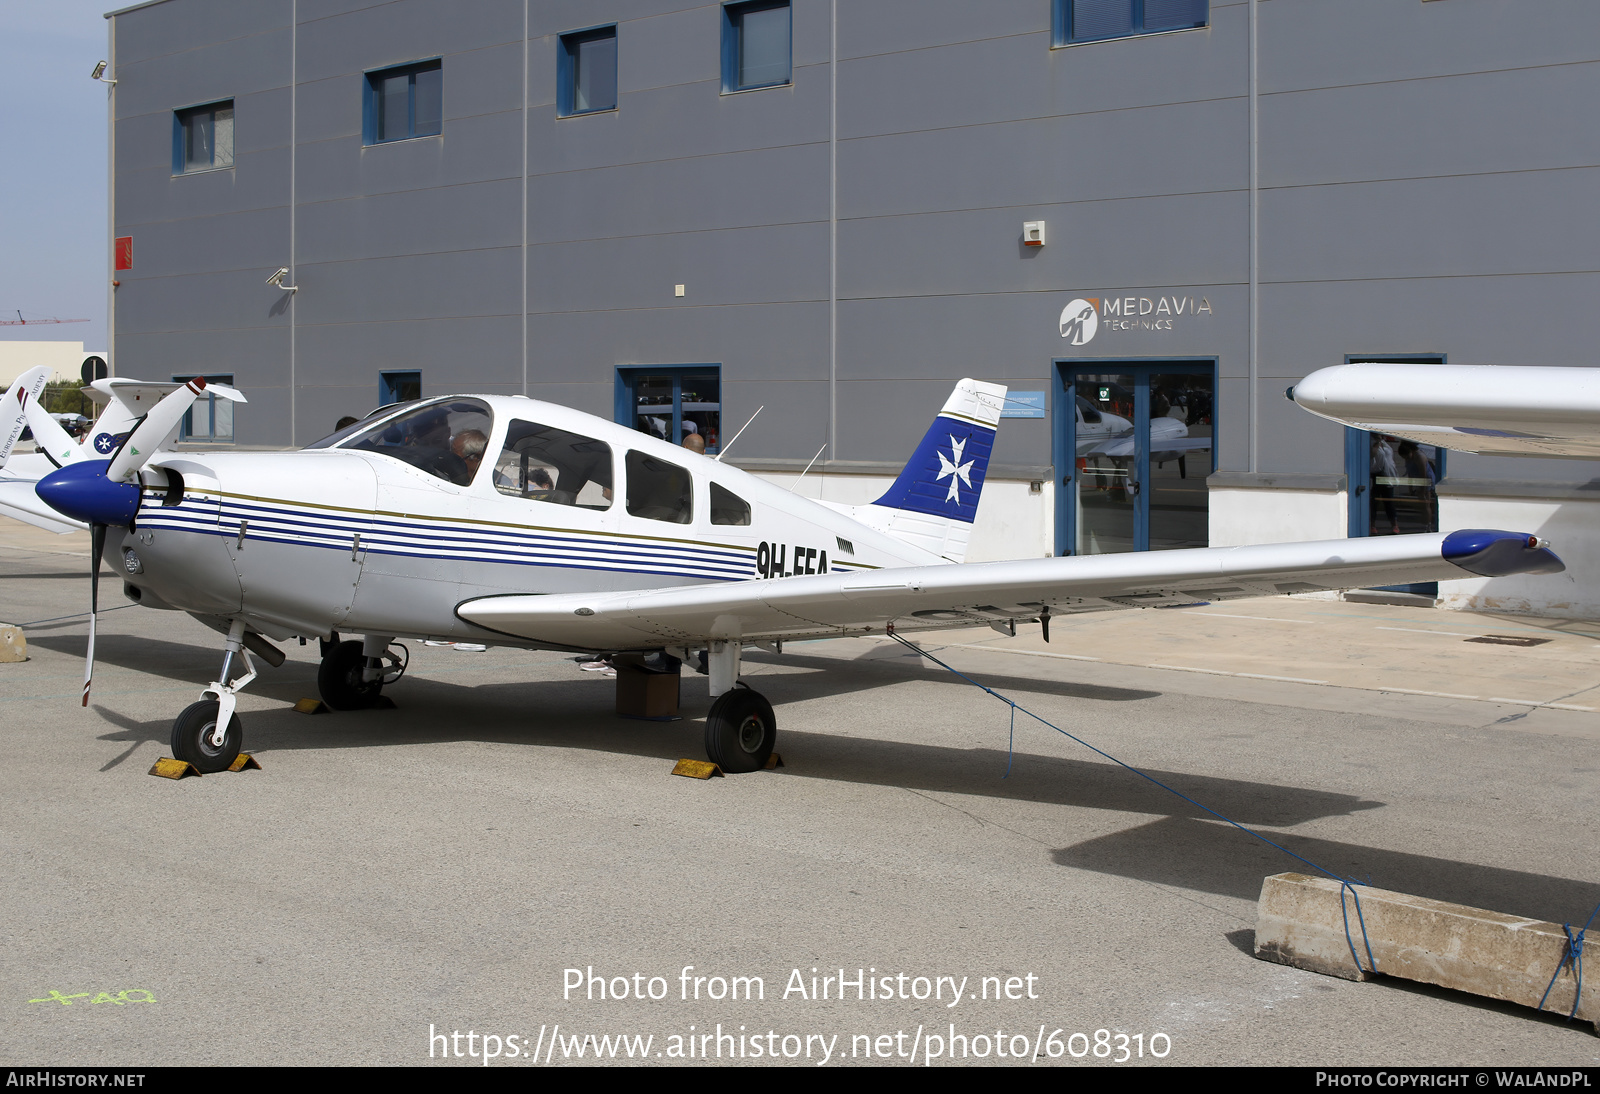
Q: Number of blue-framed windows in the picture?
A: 8